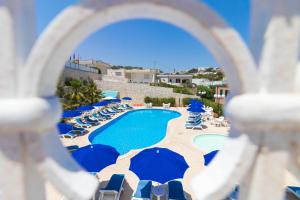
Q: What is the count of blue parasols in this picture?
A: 12